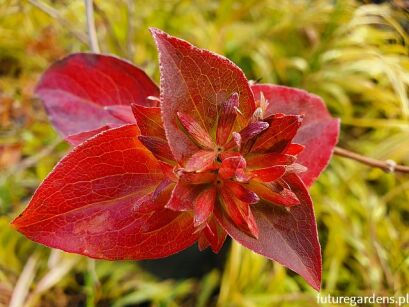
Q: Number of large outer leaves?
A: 5